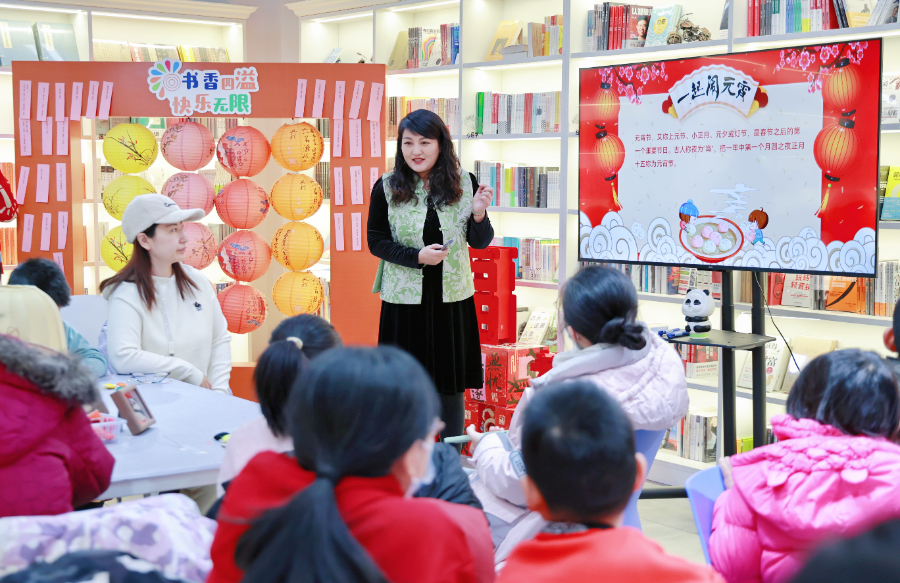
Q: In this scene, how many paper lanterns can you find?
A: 14